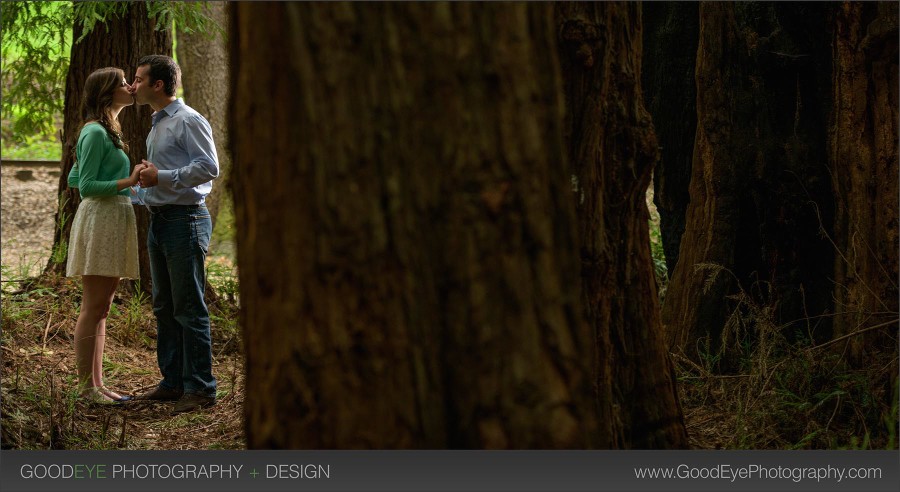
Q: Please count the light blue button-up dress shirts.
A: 1